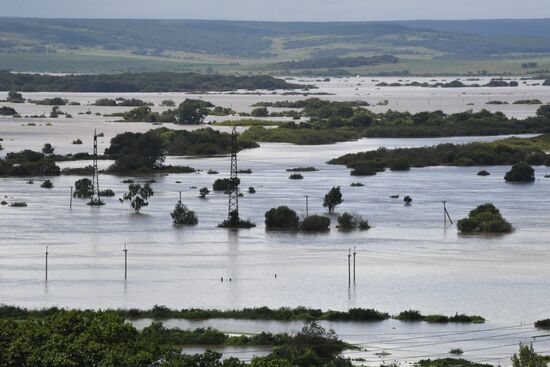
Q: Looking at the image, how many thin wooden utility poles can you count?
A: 8